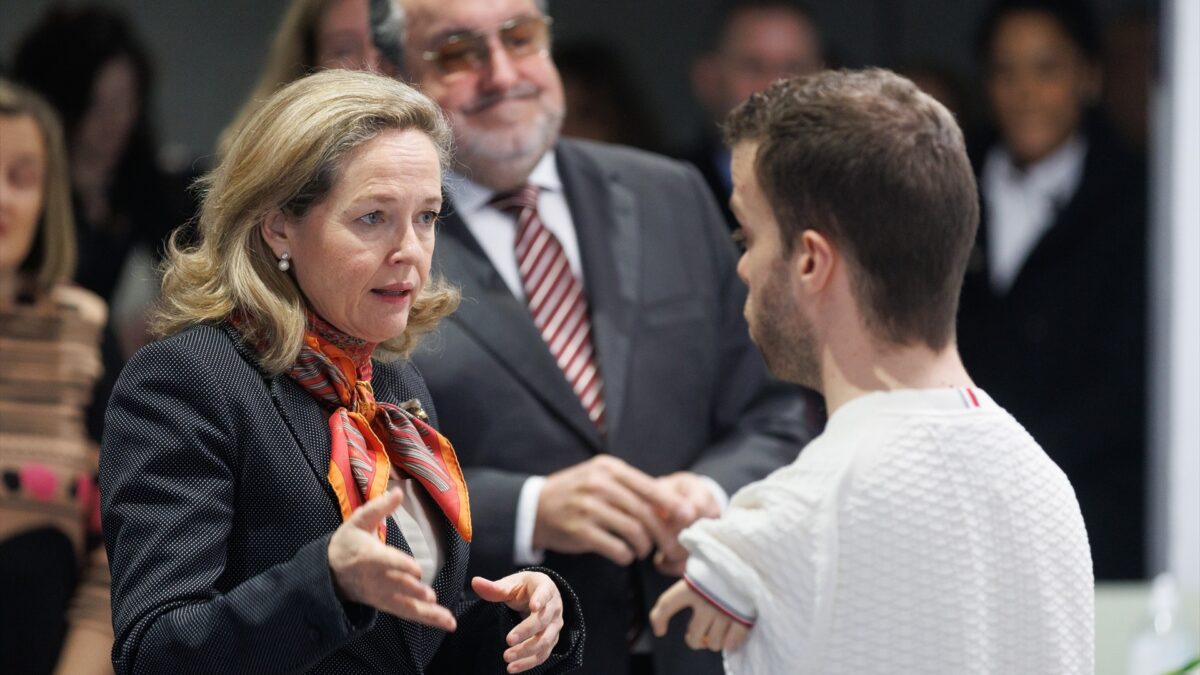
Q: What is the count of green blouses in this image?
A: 0